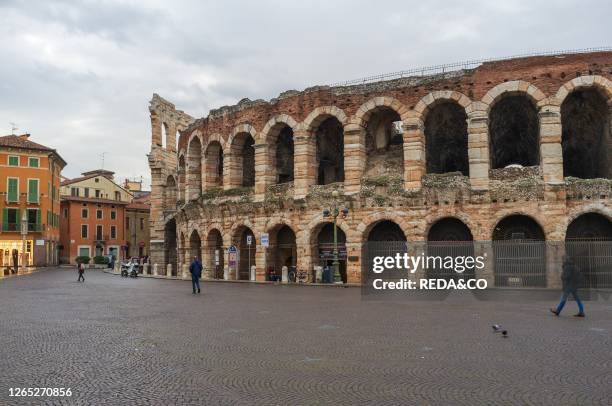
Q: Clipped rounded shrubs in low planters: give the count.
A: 2